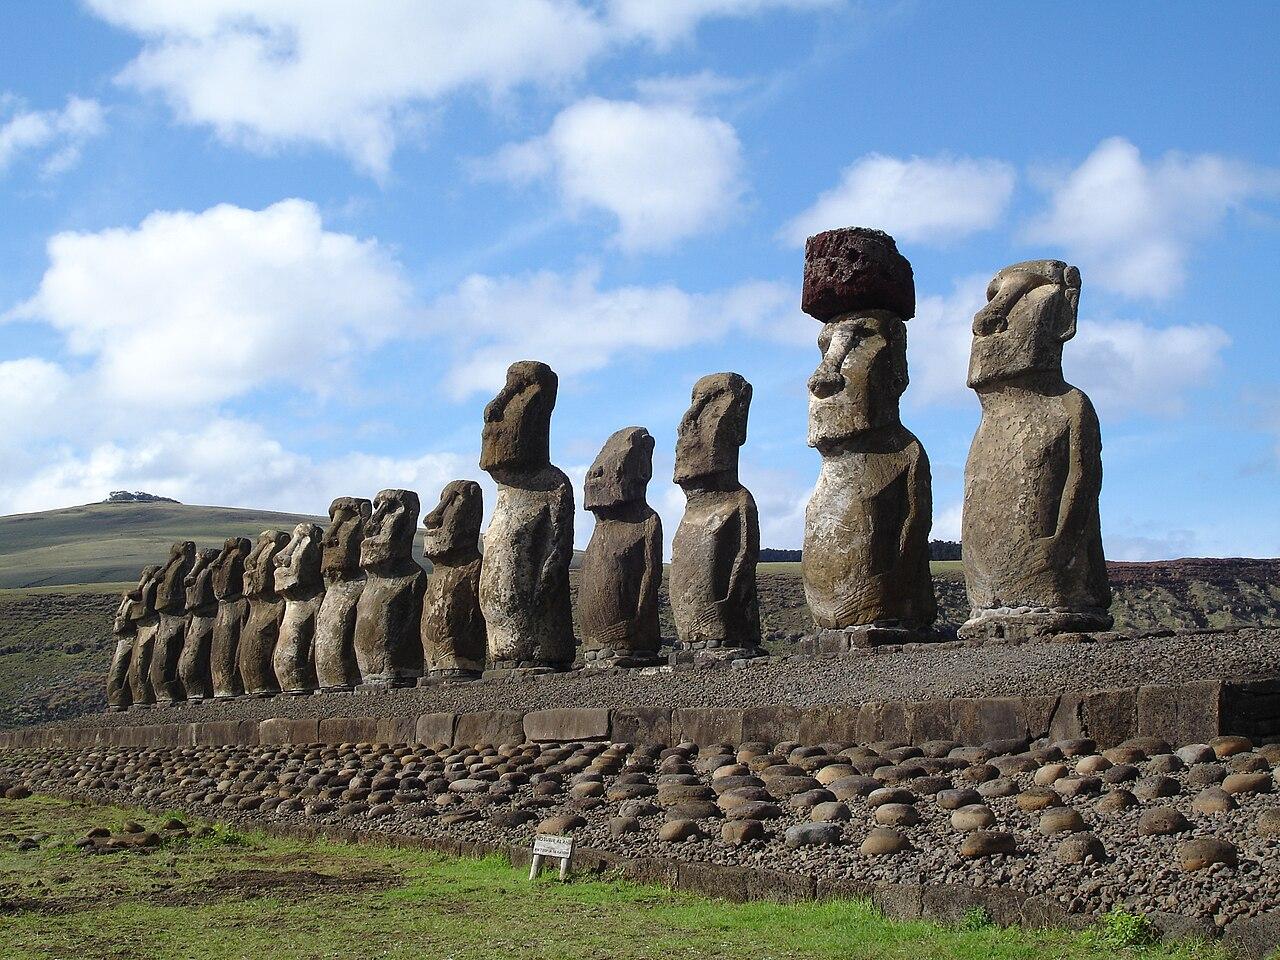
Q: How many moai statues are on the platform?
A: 15